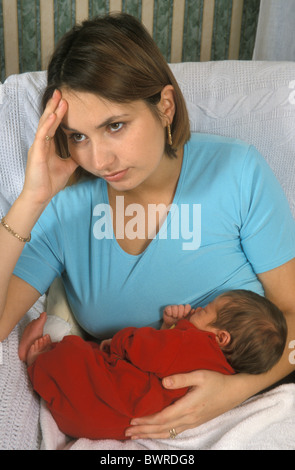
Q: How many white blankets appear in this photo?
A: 2